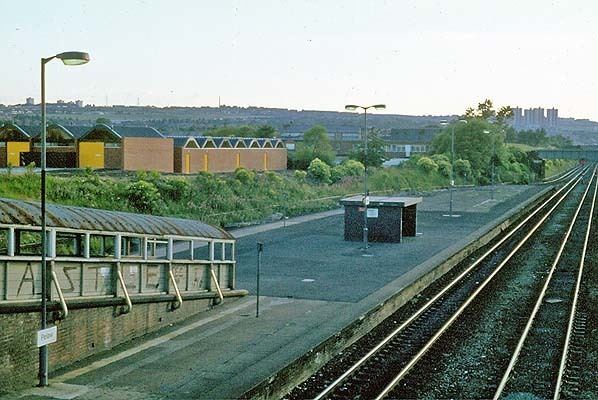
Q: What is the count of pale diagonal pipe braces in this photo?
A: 4